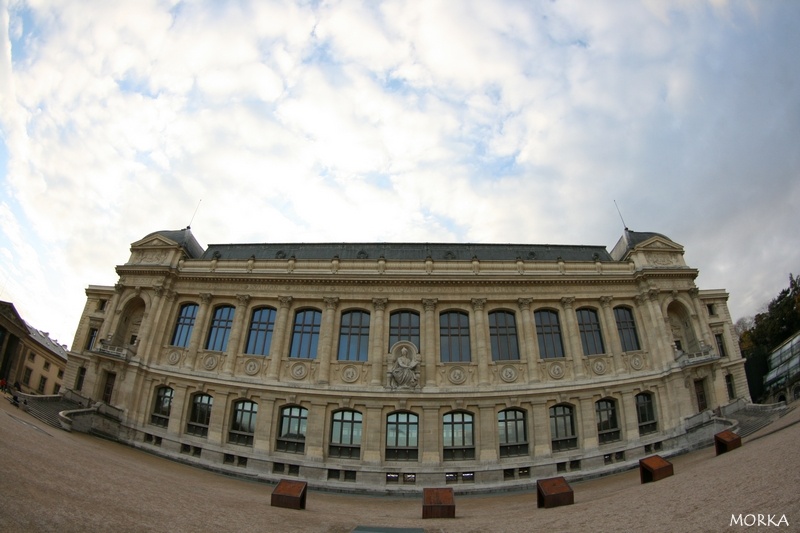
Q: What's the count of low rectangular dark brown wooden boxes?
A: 5